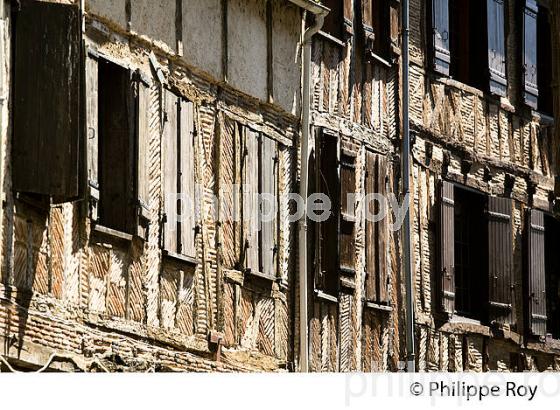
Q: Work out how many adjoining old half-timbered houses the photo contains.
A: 3